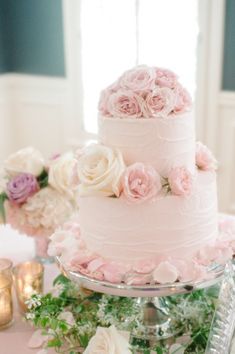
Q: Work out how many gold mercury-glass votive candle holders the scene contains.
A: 2